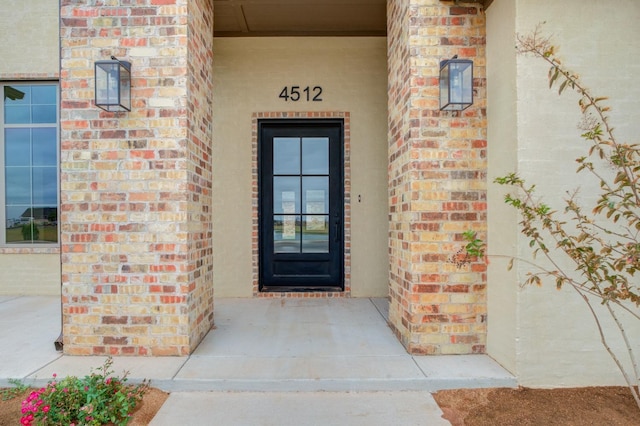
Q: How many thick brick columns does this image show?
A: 2